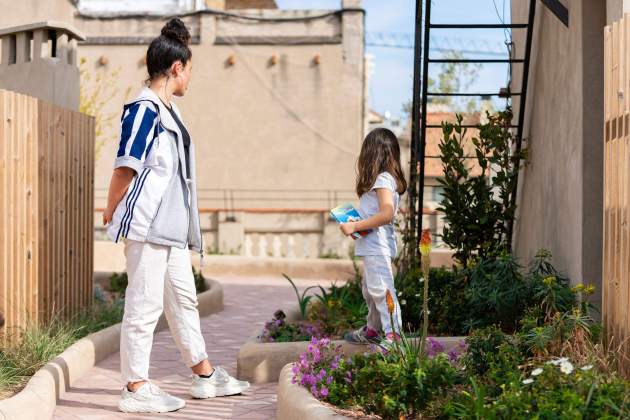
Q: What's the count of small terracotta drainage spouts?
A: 5